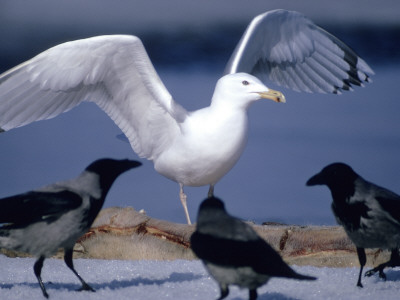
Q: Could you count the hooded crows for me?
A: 3